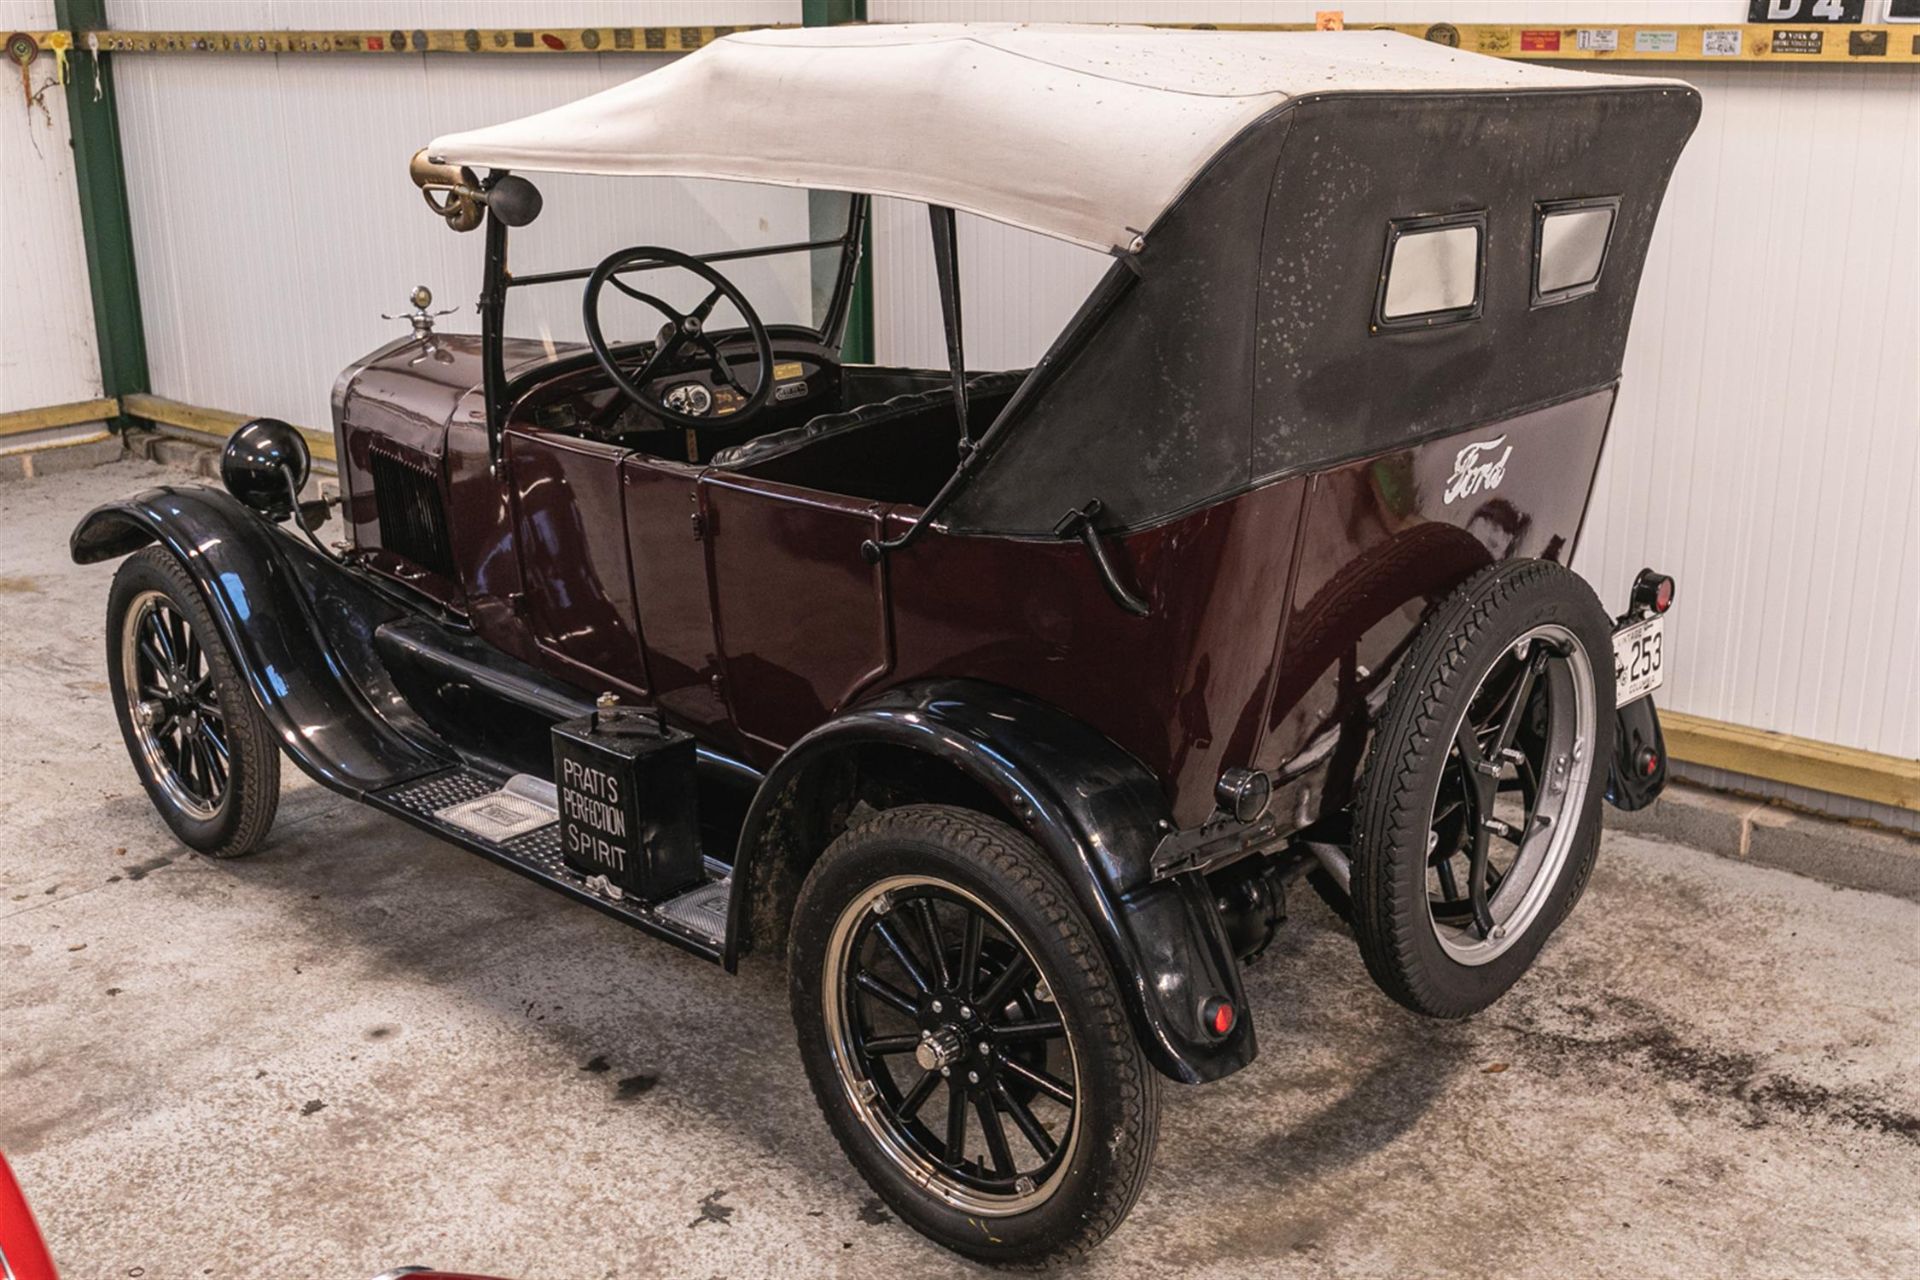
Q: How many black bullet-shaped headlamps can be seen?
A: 1